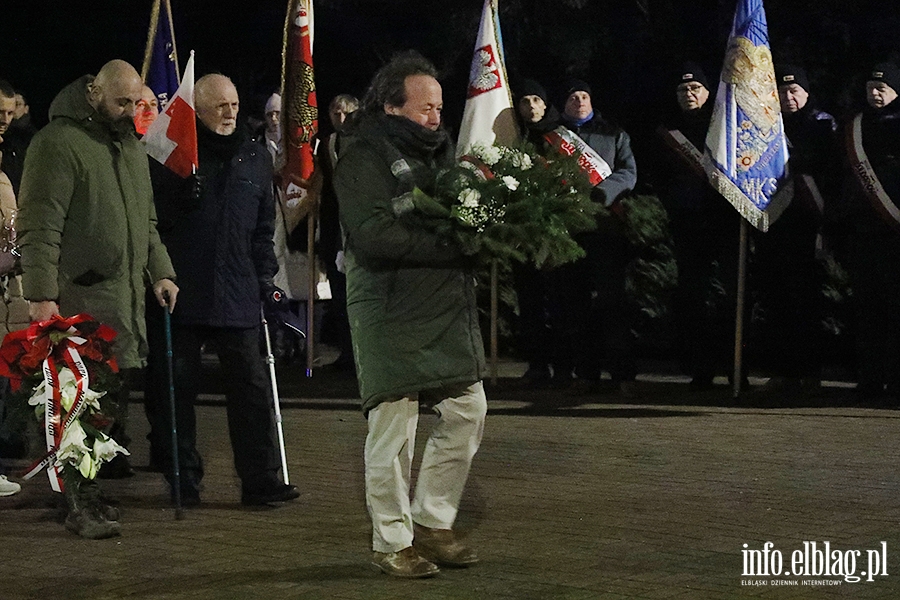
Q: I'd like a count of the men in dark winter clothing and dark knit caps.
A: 5